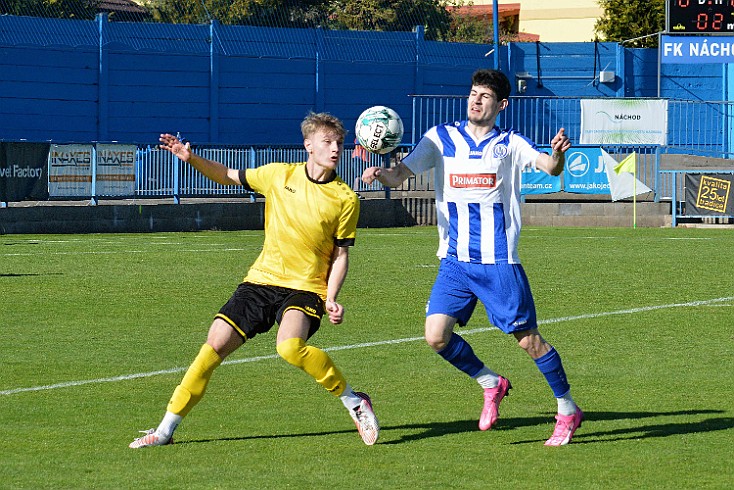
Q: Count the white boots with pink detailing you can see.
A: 2